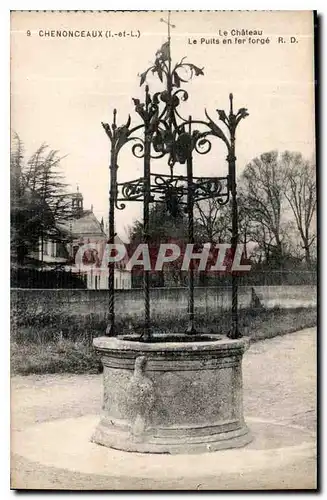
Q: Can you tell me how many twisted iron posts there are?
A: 4